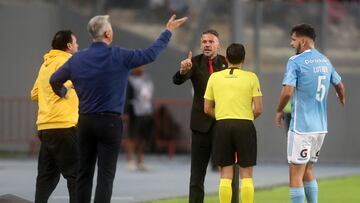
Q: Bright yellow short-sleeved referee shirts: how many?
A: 1